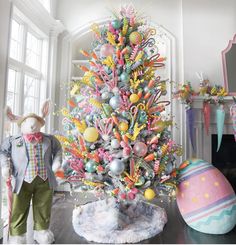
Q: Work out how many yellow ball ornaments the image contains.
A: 5